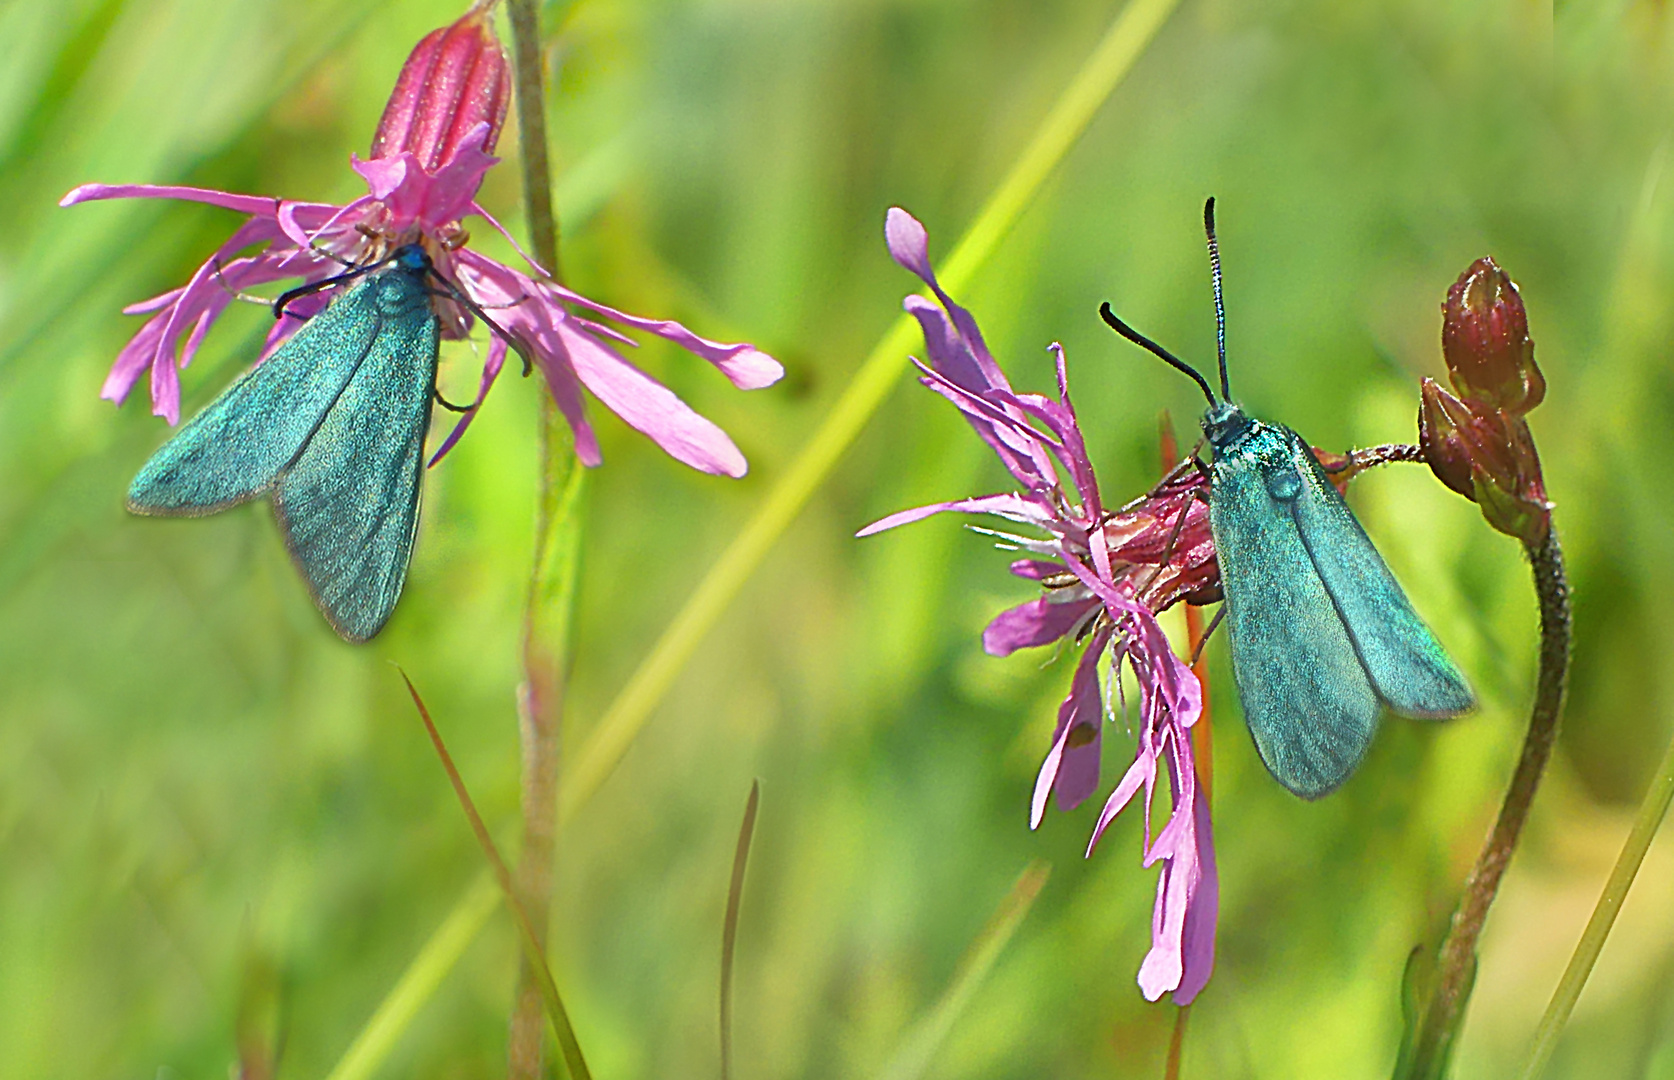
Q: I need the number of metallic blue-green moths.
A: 2